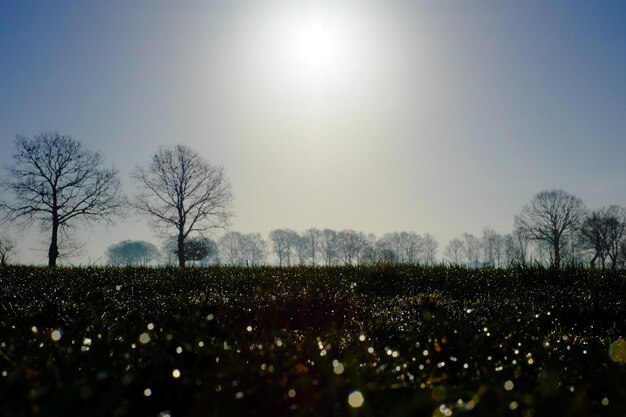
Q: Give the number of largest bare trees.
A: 2